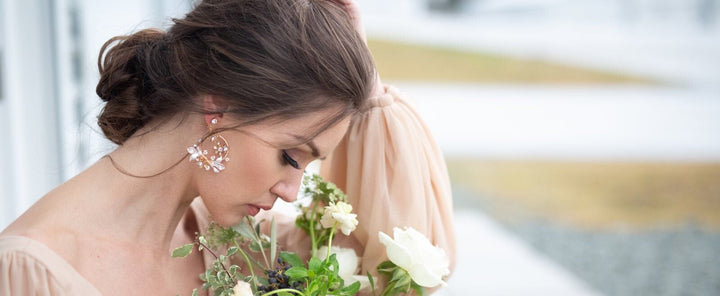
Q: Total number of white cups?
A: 0